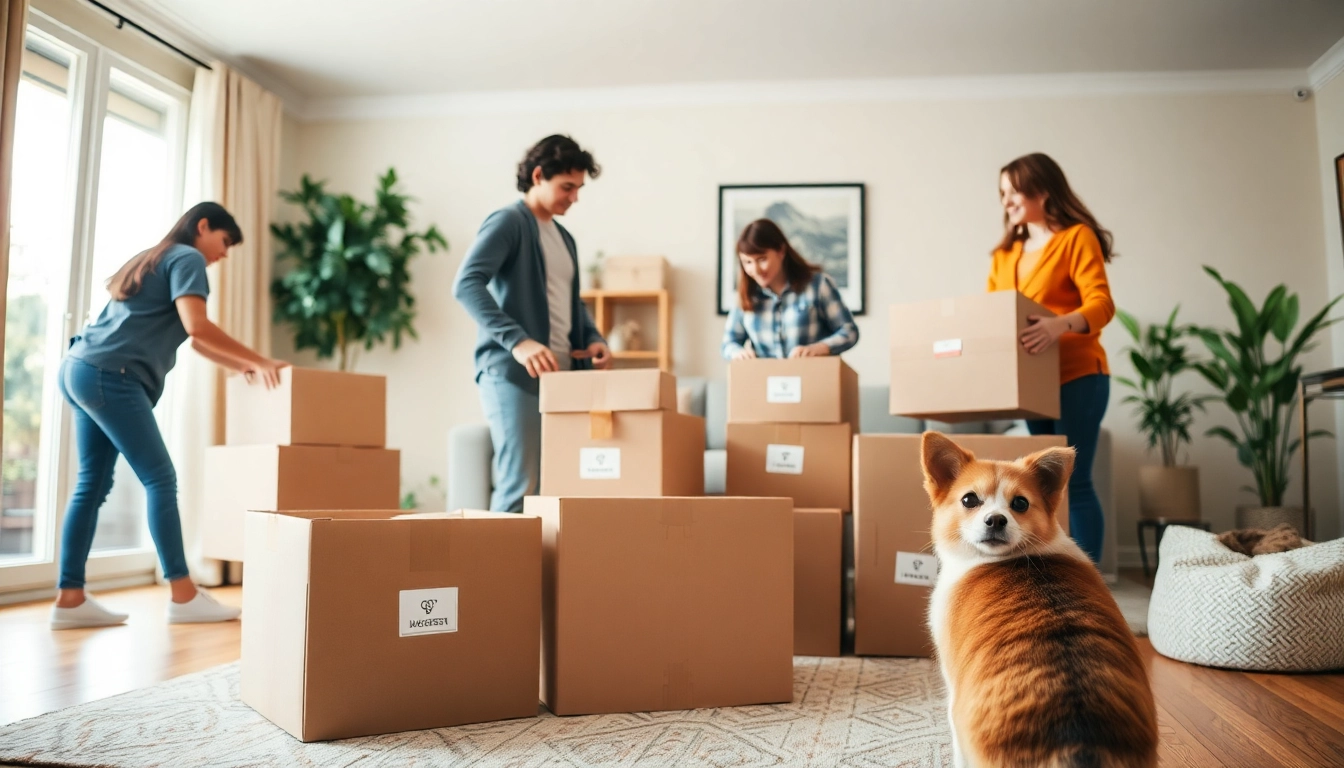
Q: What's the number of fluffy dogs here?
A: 1